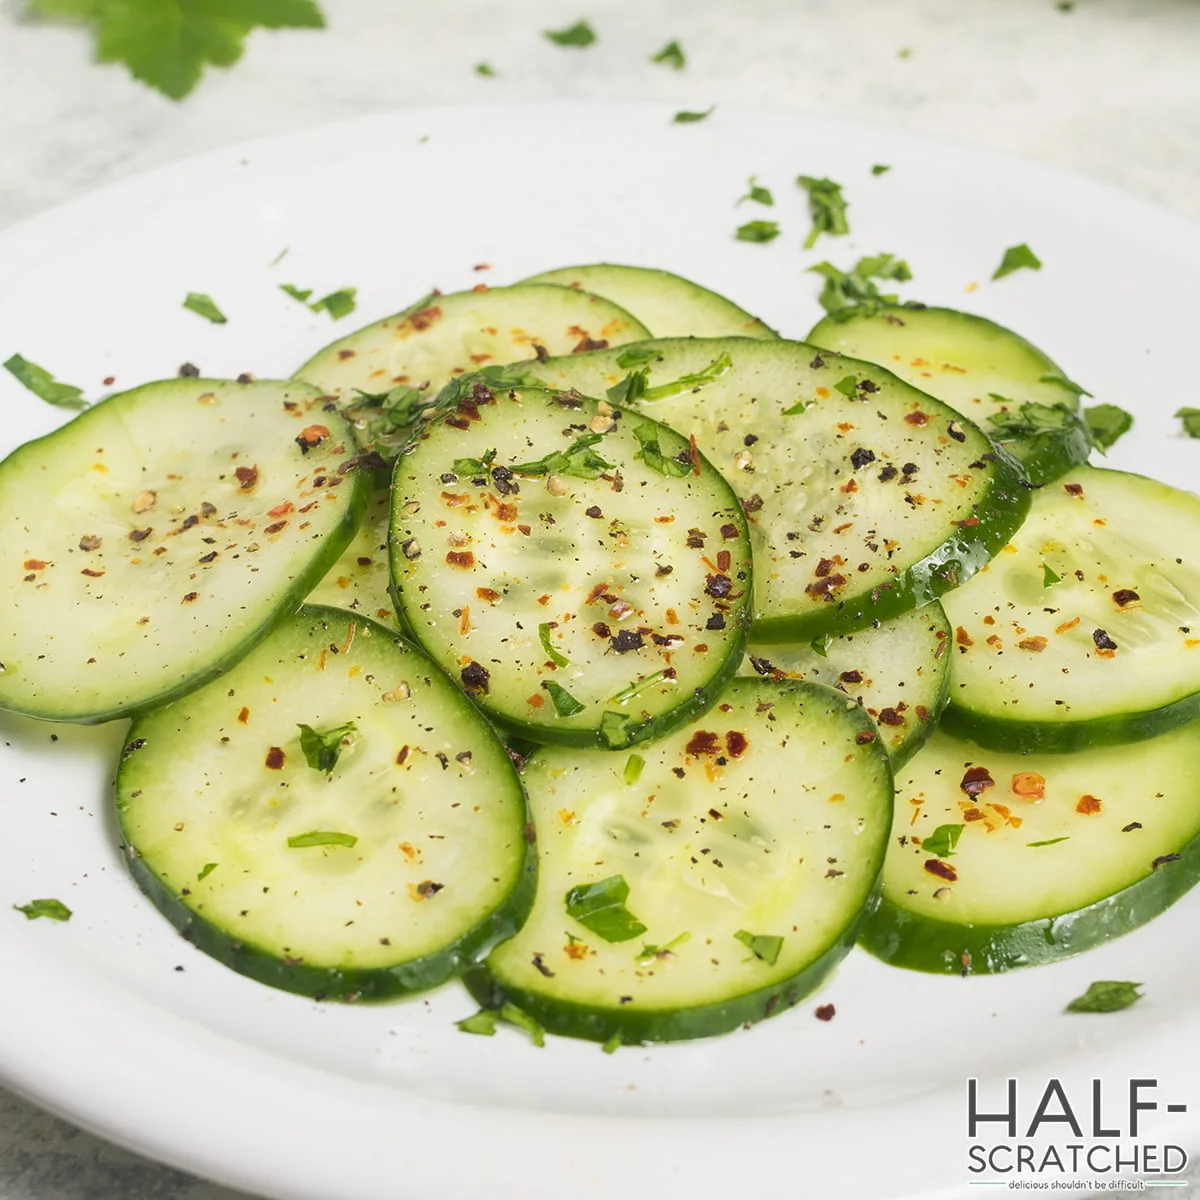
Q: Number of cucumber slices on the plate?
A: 12